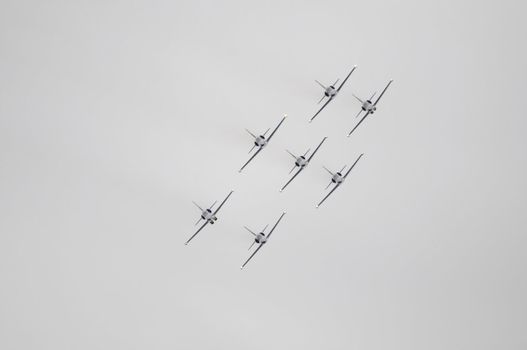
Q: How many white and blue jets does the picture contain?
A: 7